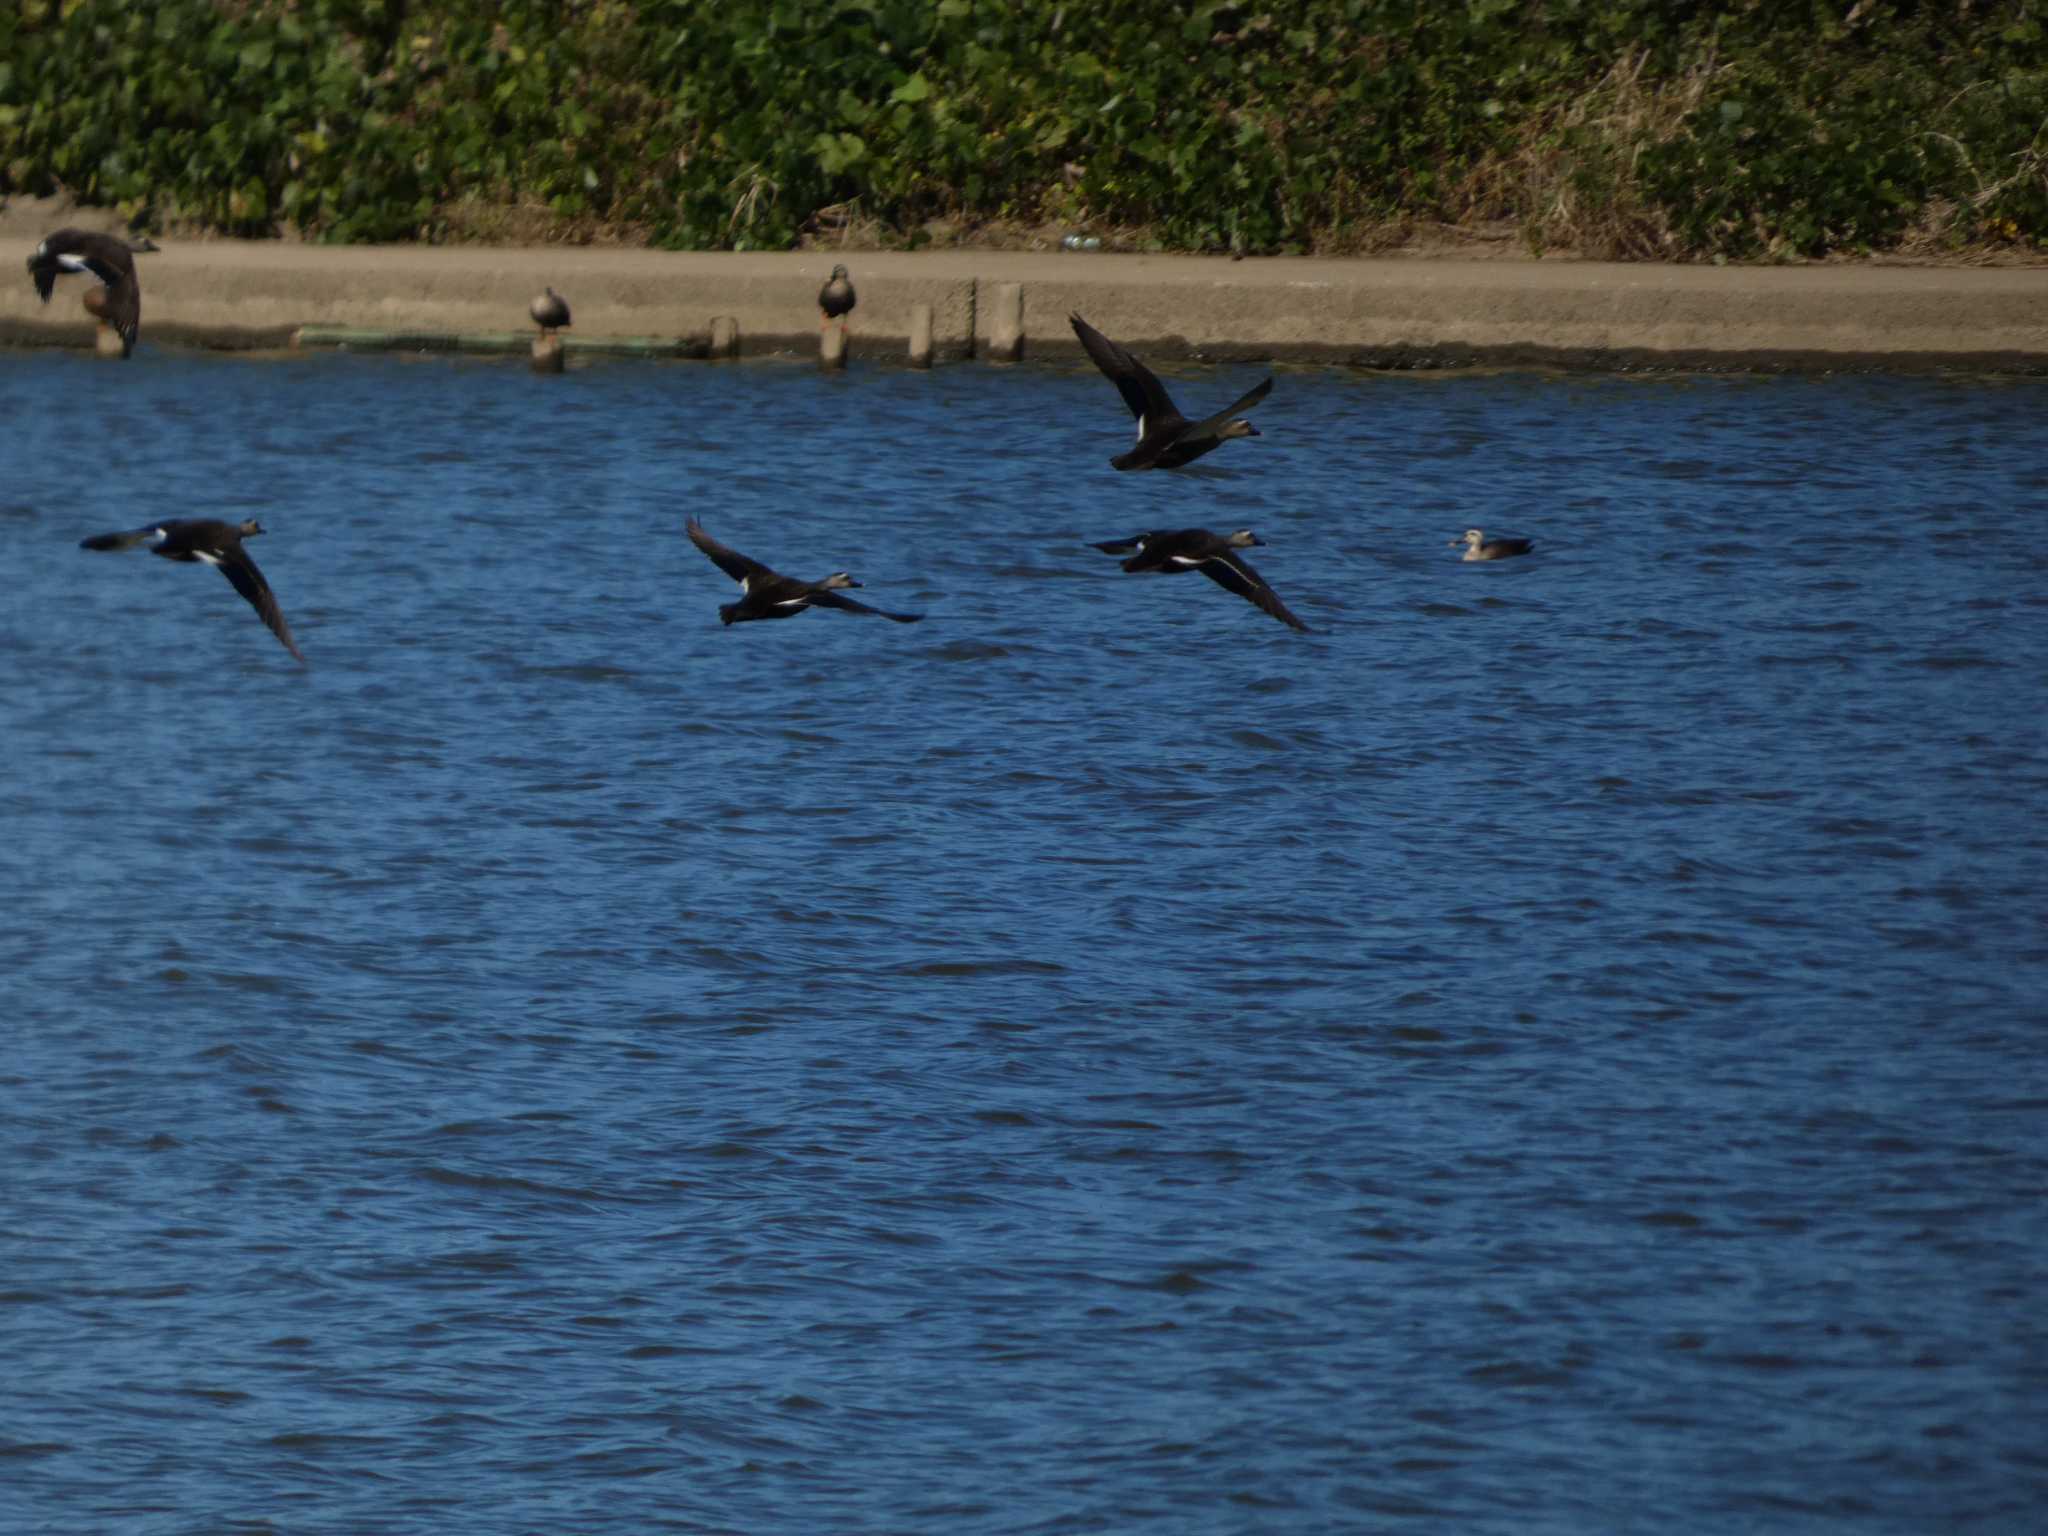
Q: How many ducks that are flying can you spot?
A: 5